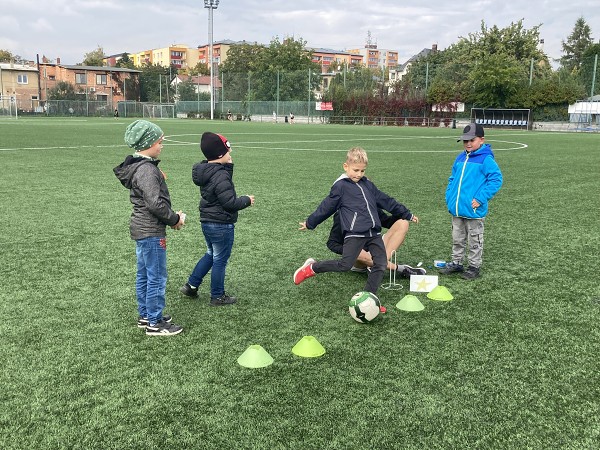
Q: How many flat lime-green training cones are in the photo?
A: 4